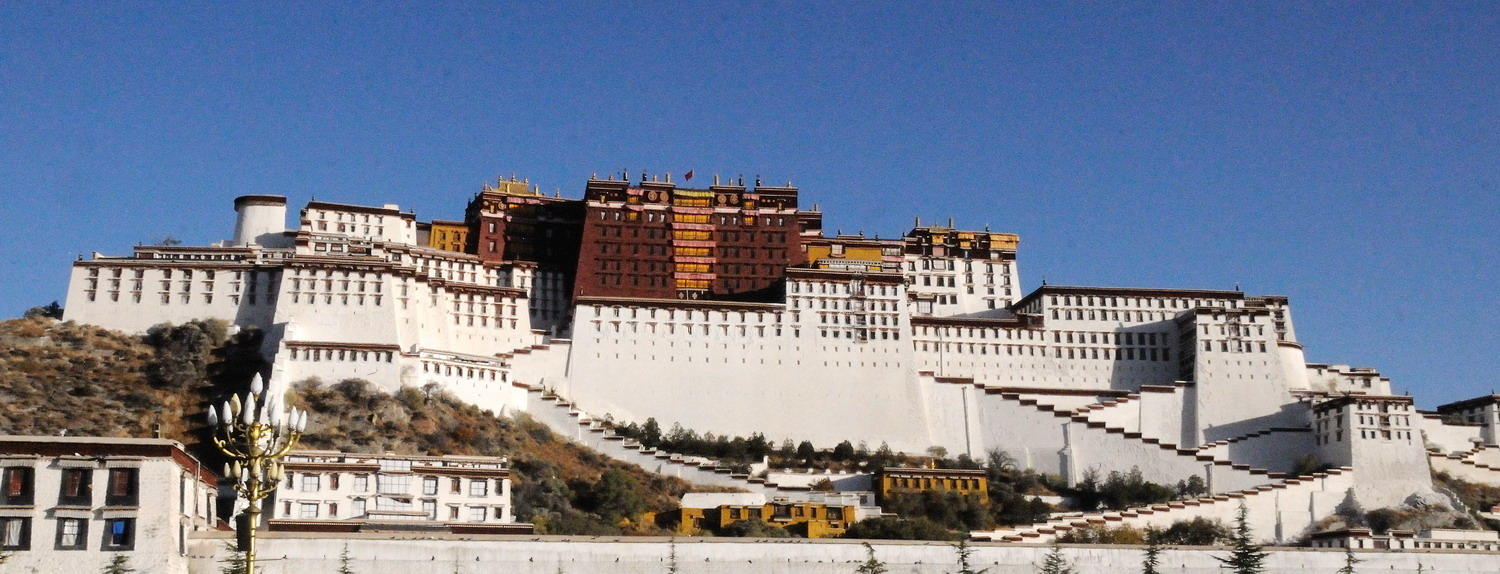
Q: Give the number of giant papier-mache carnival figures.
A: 0